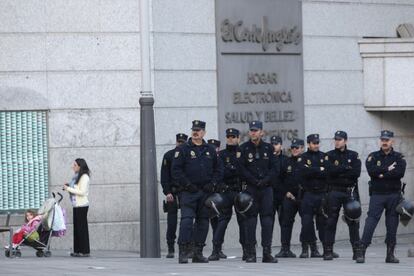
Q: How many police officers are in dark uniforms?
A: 10